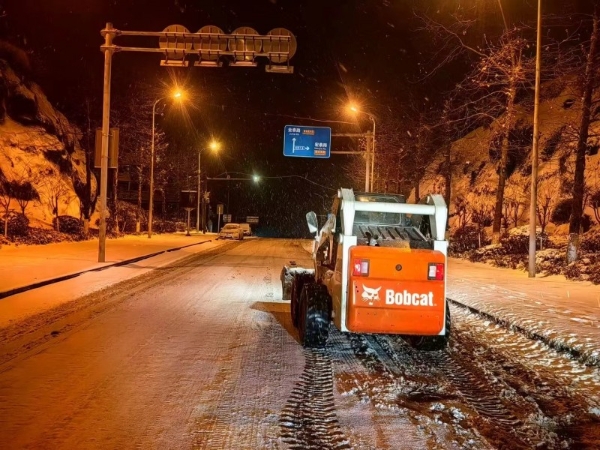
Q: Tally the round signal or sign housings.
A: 4